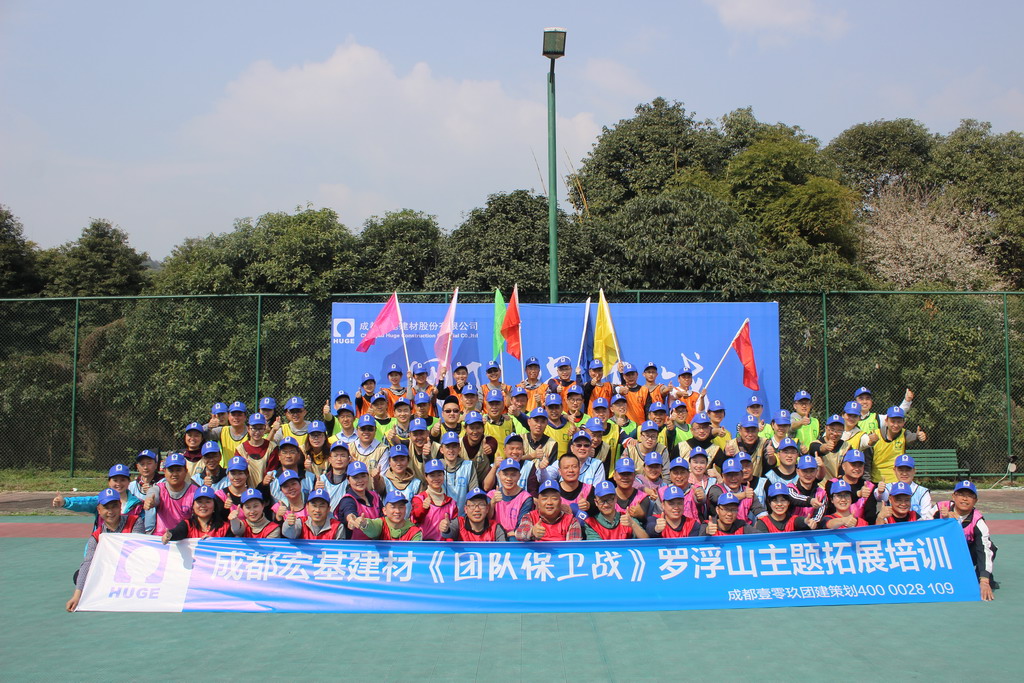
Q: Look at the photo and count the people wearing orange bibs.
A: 11